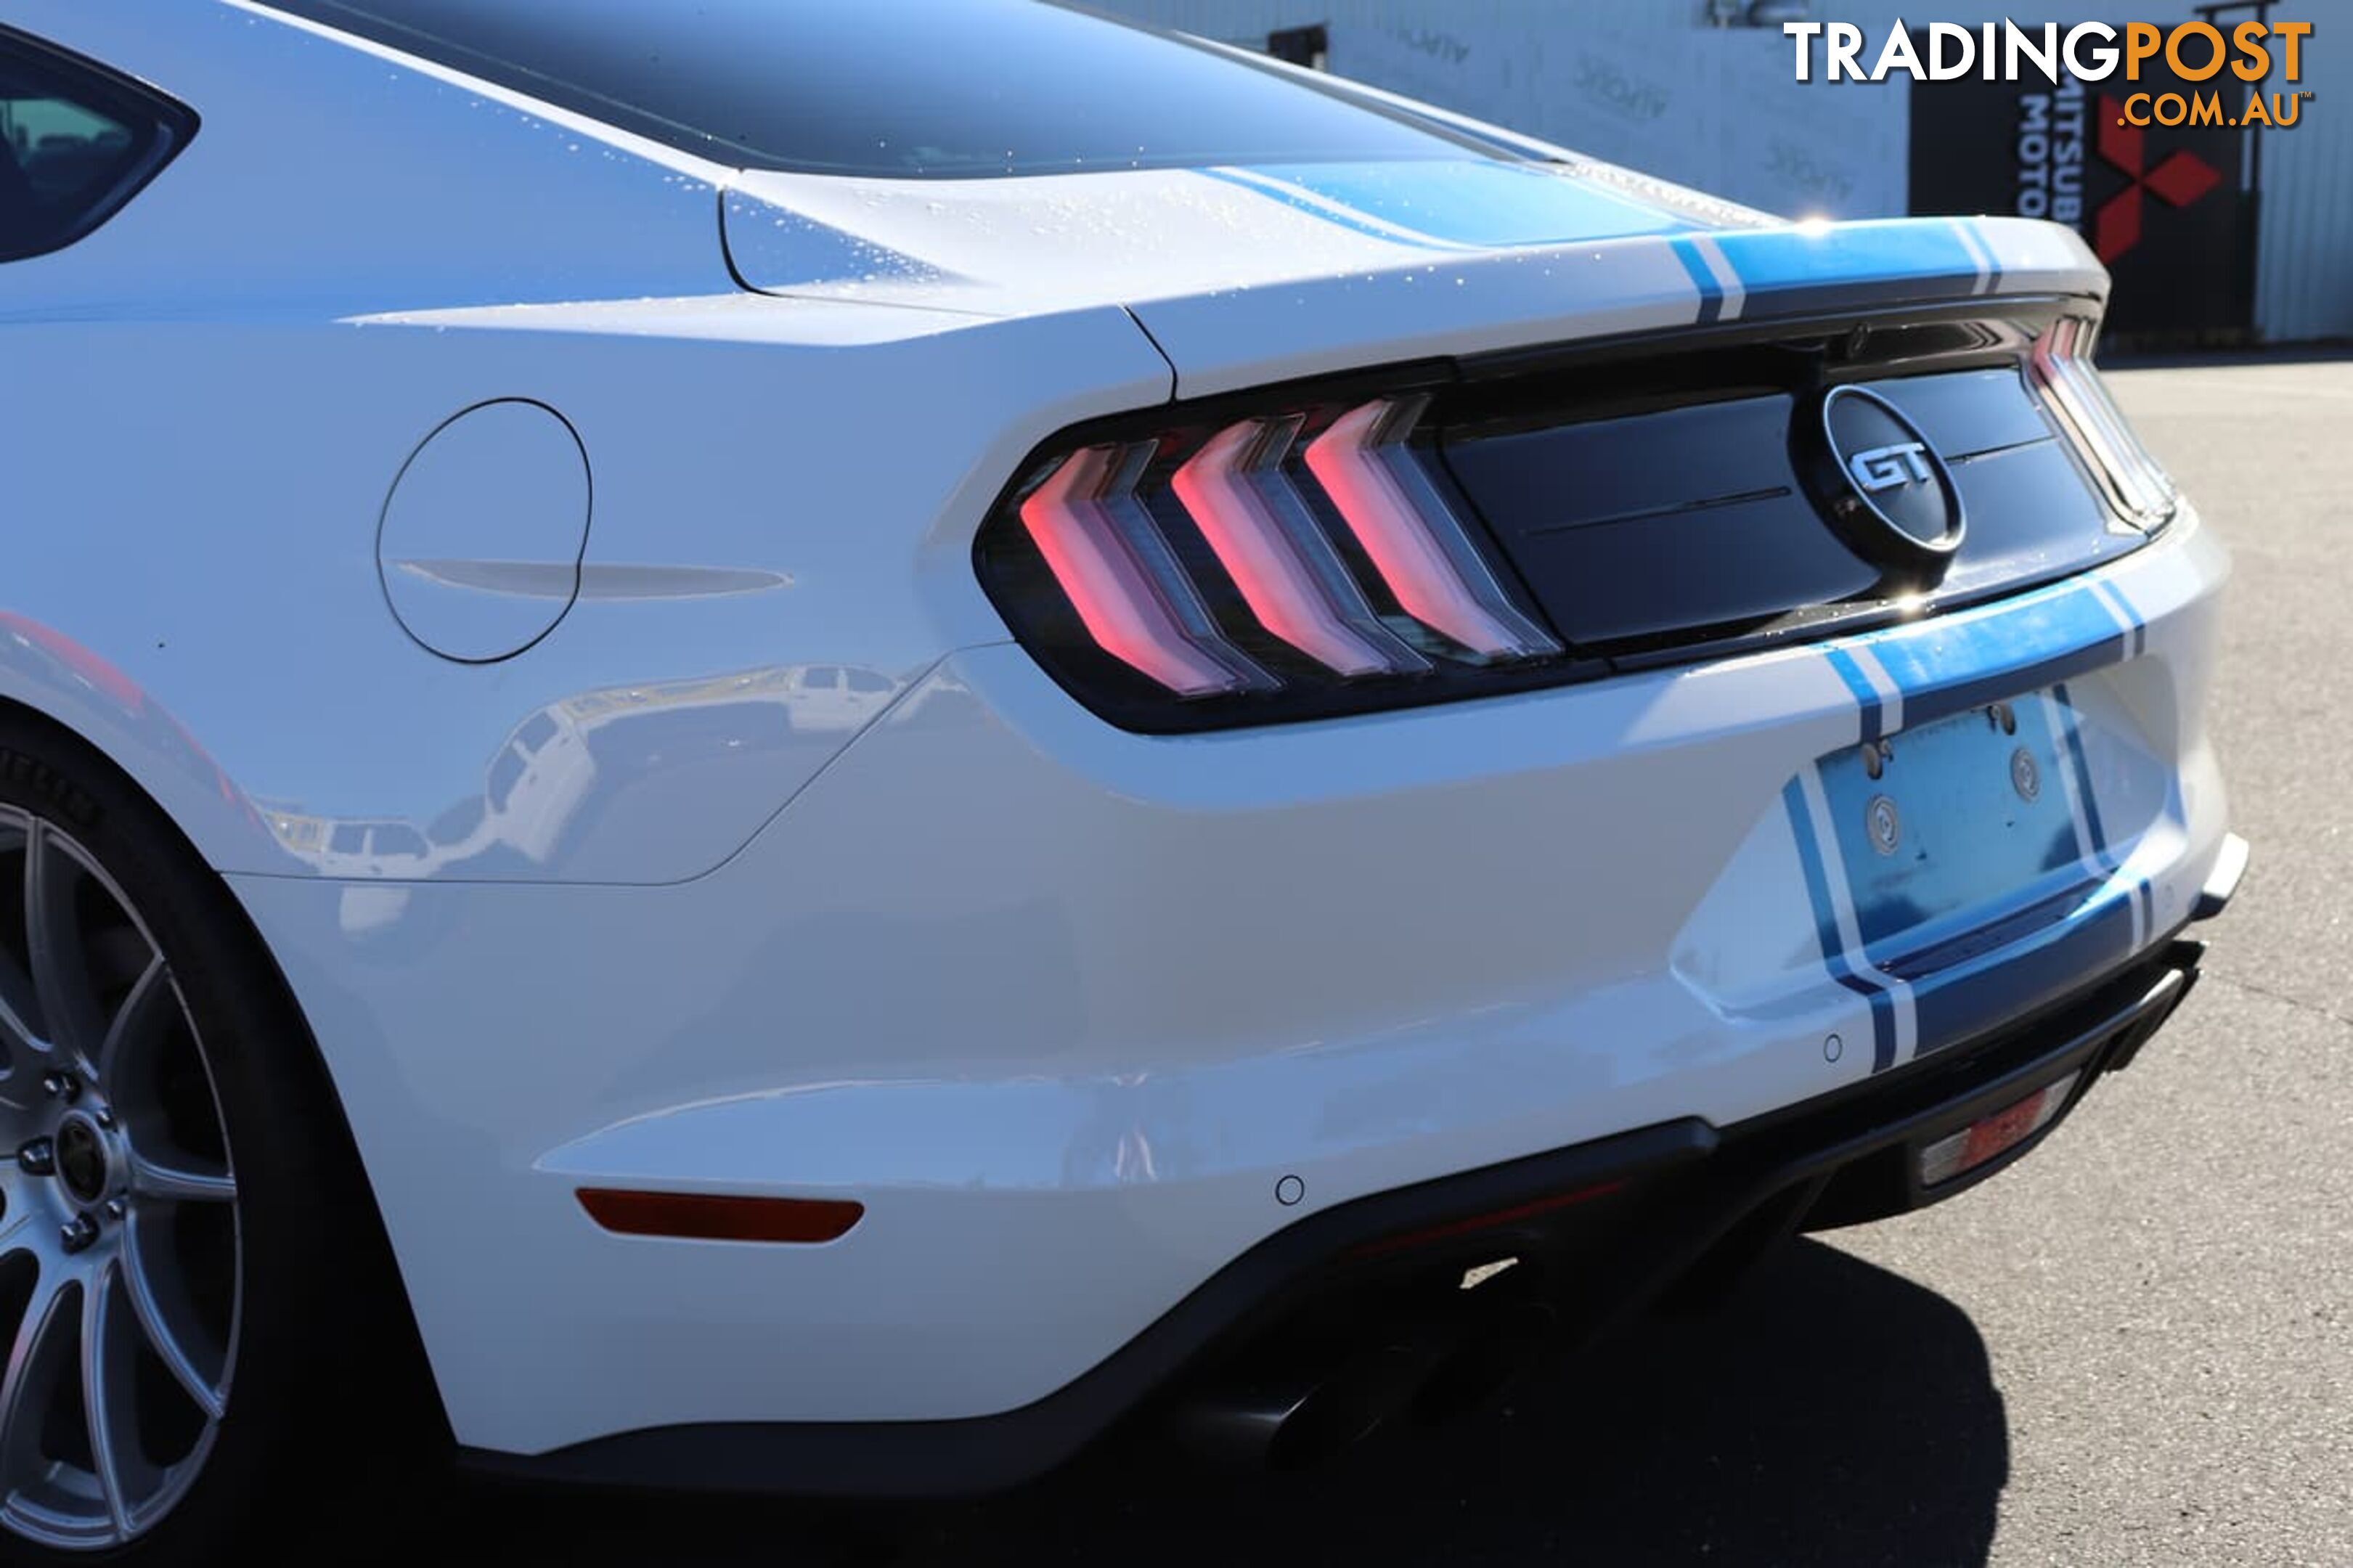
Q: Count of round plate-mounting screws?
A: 2